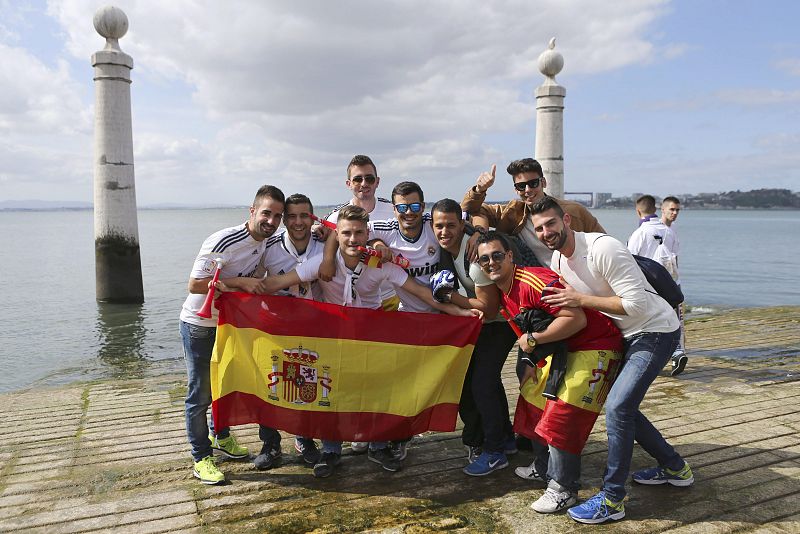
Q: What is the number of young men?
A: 11